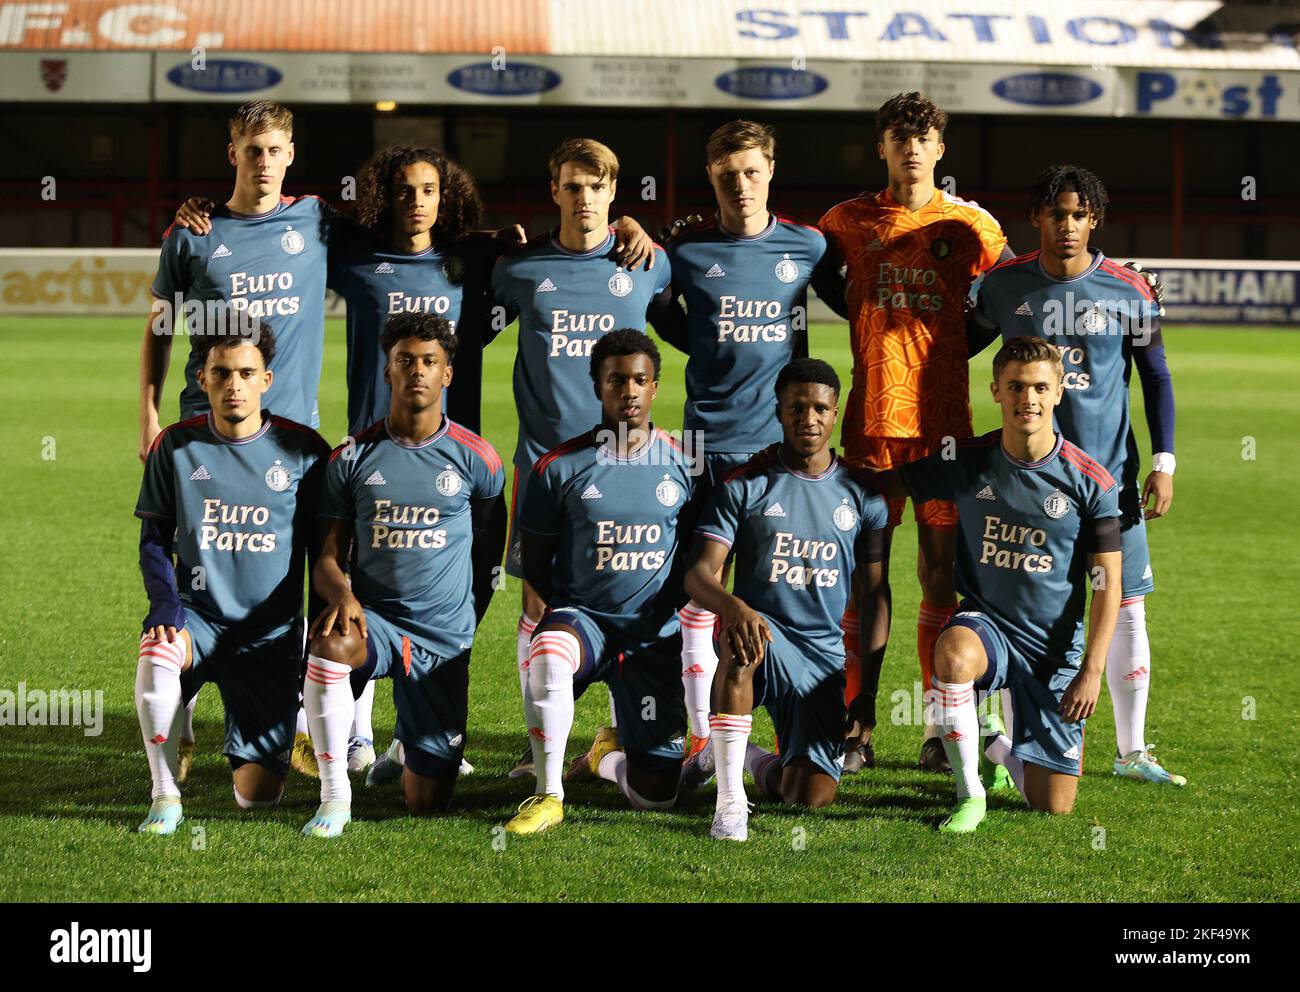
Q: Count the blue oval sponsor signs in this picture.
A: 4